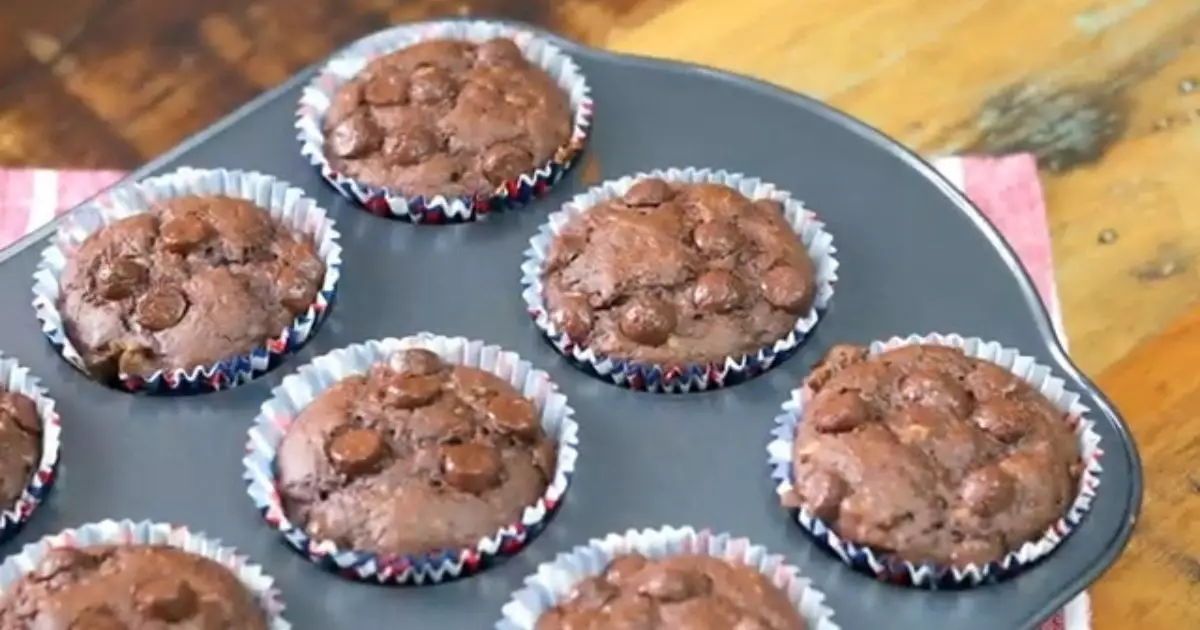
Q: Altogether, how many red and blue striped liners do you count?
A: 8